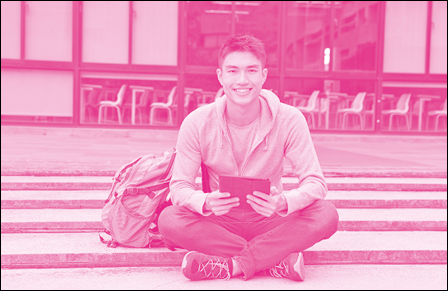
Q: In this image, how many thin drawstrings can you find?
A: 2